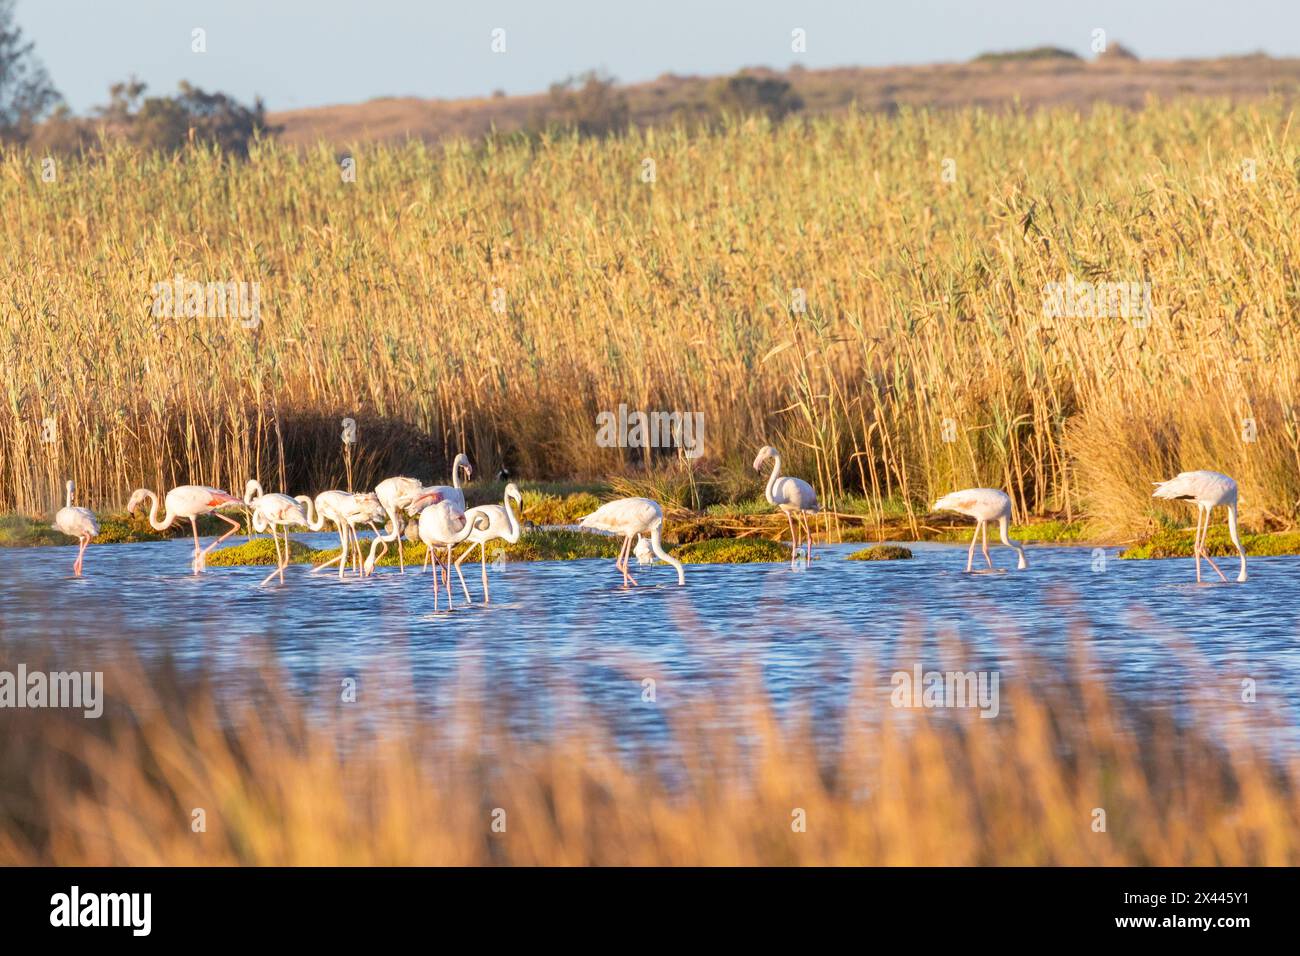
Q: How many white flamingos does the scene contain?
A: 13